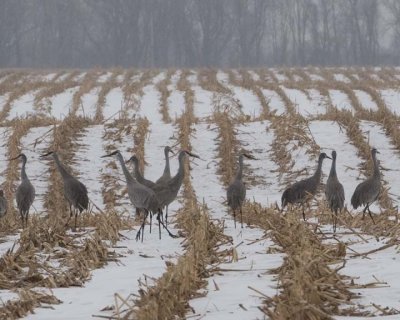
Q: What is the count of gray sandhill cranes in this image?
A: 11